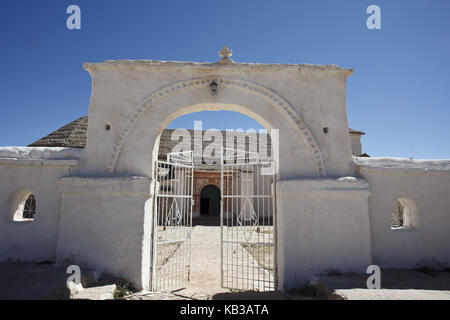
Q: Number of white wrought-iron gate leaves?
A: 2